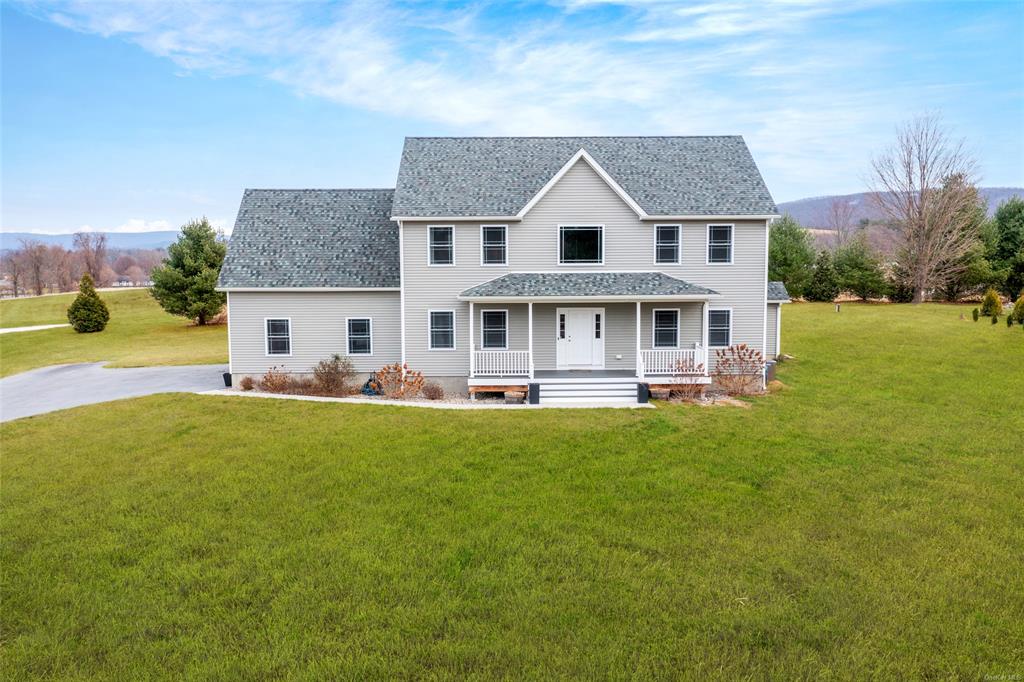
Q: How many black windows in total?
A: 11